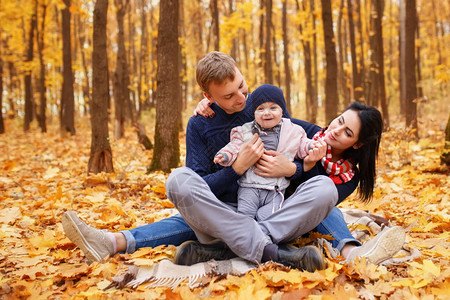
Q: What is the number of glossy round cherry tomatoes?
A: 0